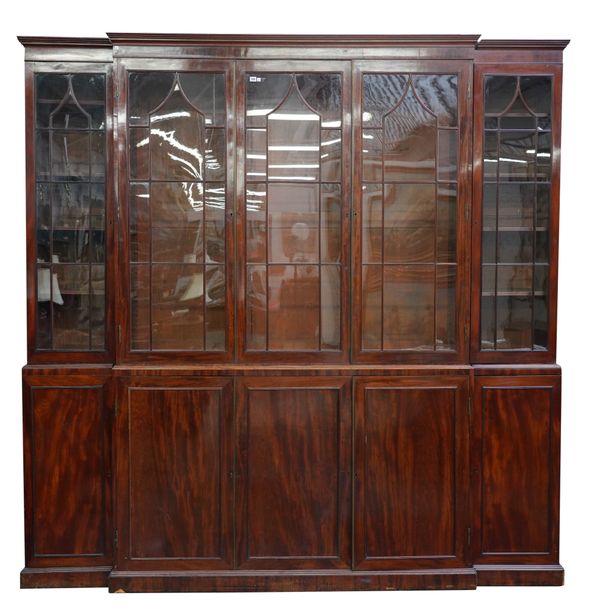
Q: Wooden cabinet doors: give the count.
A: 5